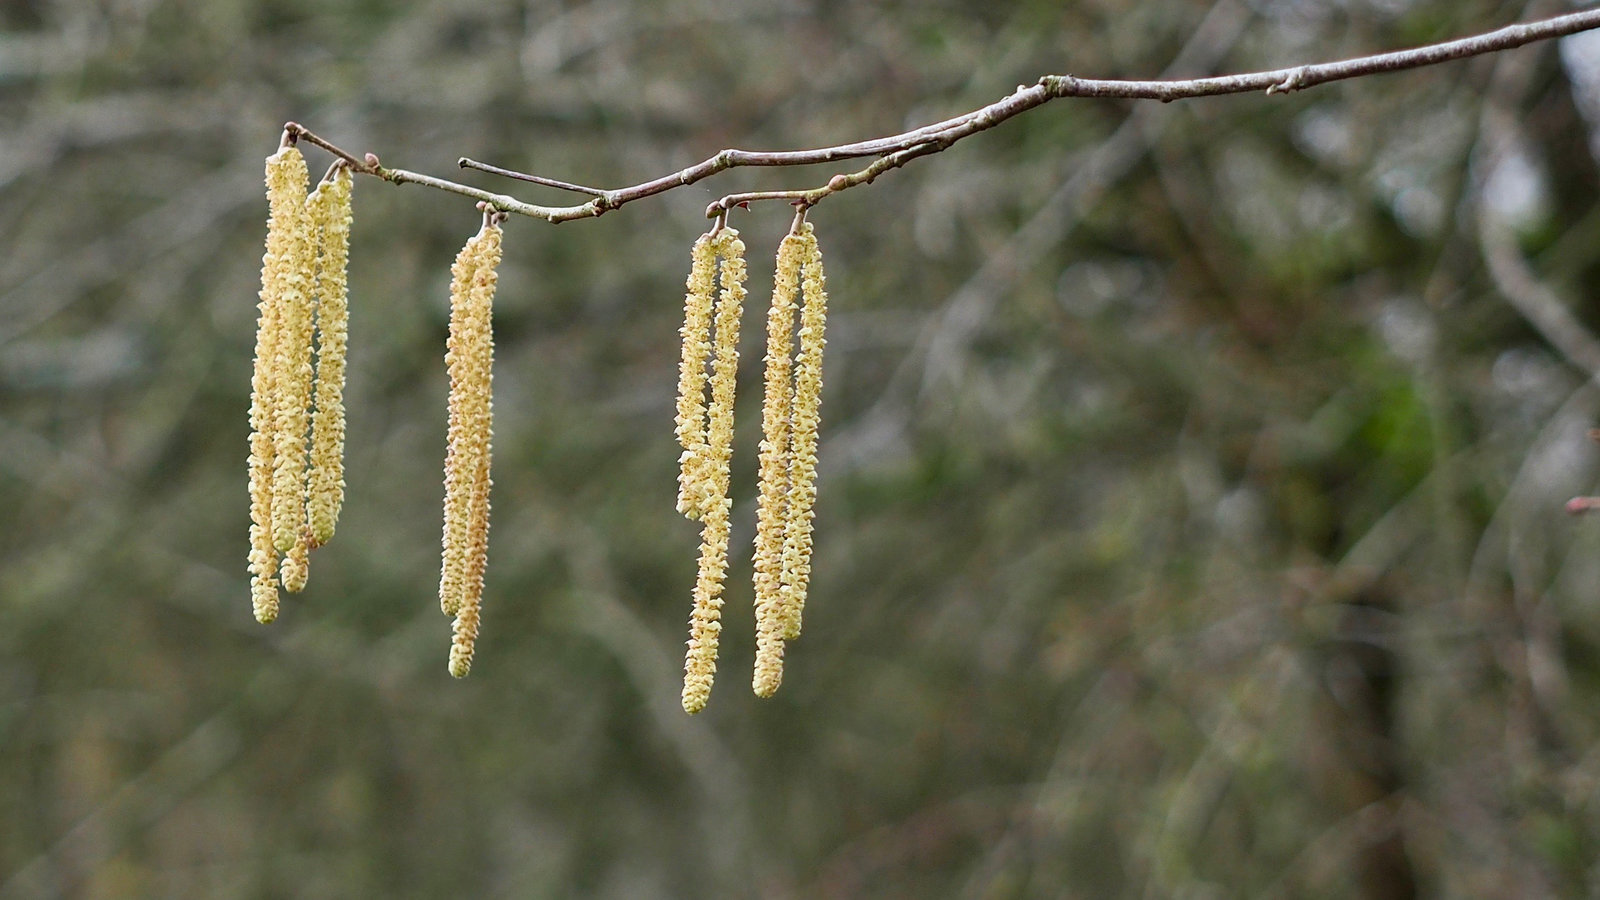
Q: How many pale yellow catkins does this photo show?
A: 10